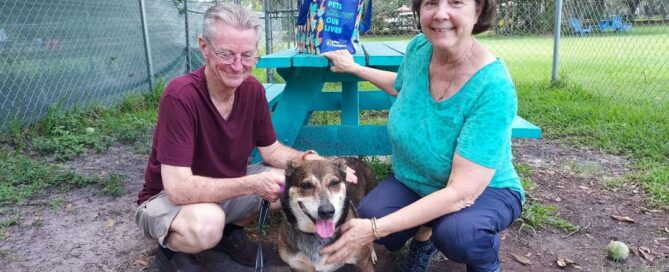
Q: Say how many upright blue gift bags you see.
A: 1